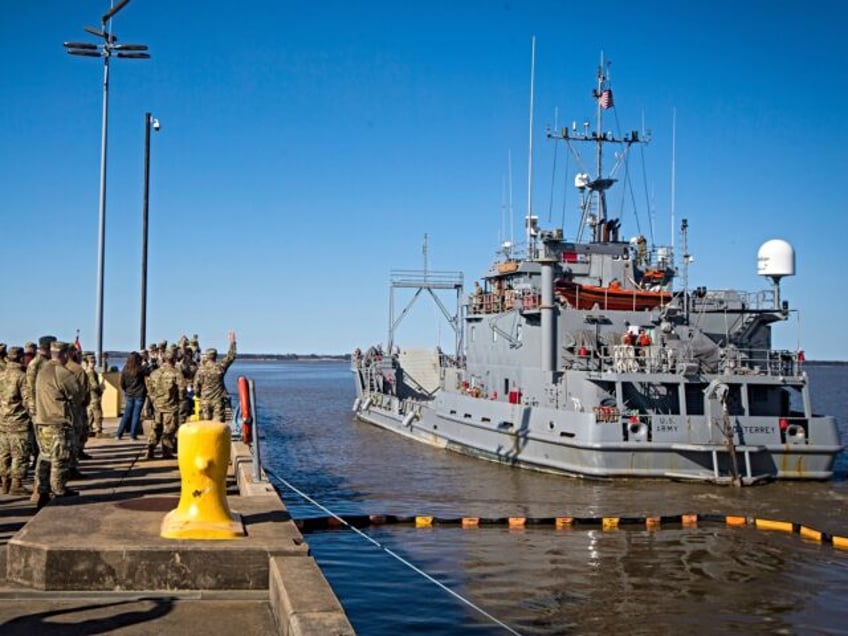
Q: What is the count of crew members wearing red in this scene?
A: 2